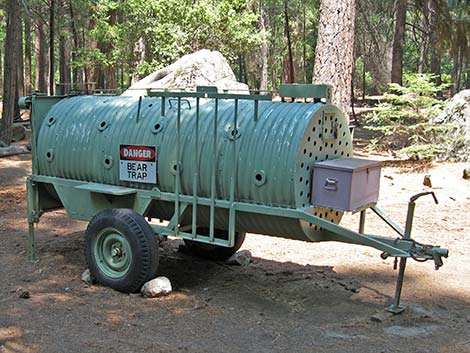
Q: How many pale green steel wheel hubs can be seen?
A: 1